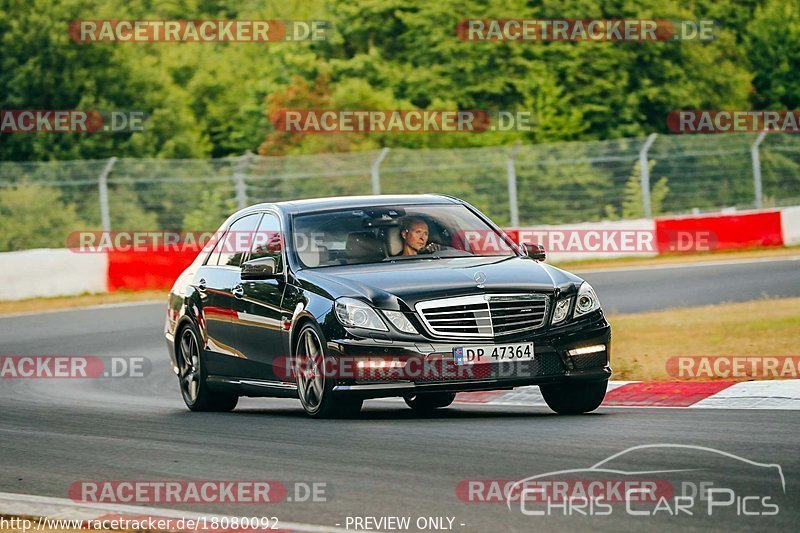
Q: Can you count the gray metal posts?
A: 6